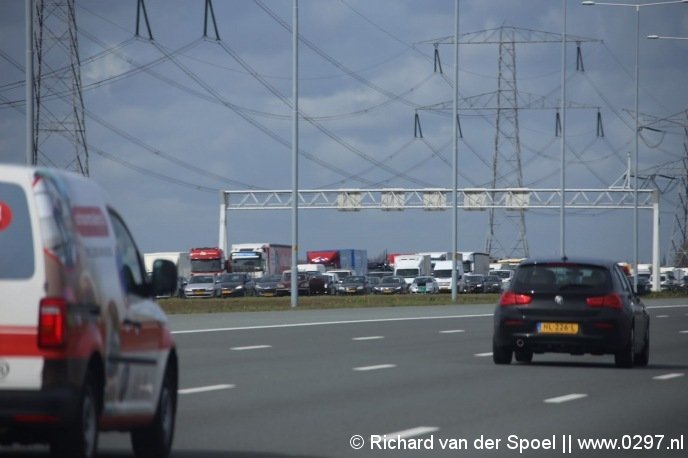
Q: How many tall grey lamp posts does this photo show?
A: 5